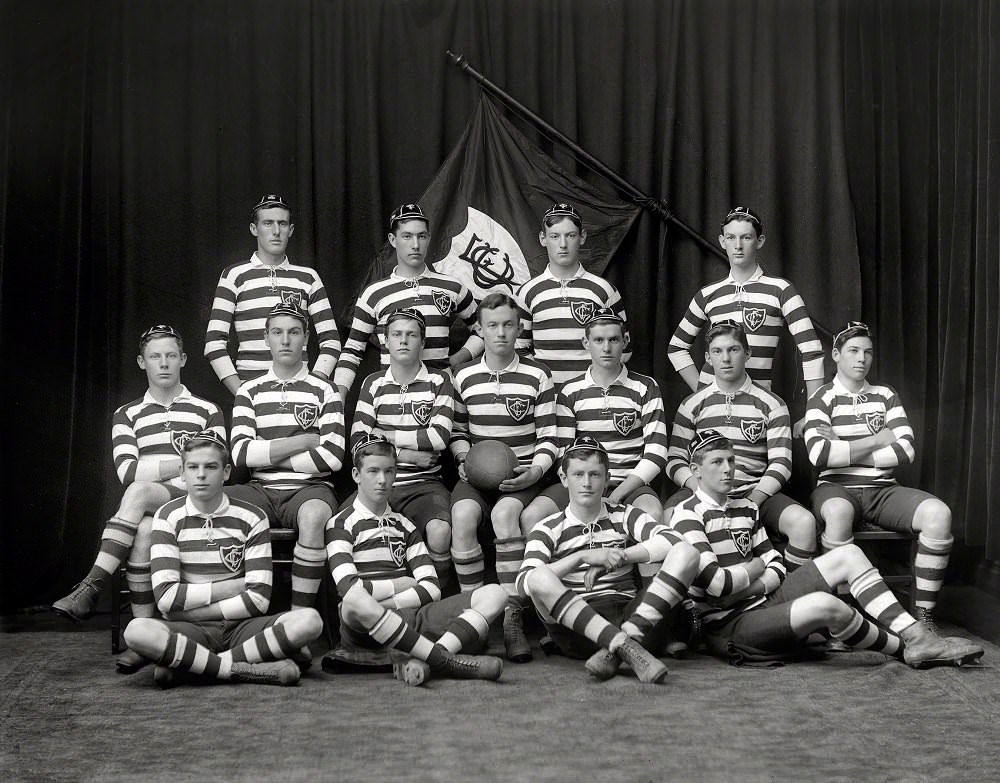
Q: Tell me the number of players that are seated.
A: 11